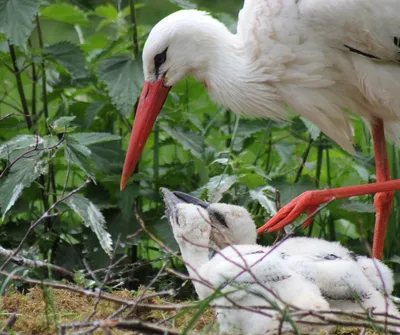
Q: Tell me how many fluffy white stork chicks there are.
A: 2